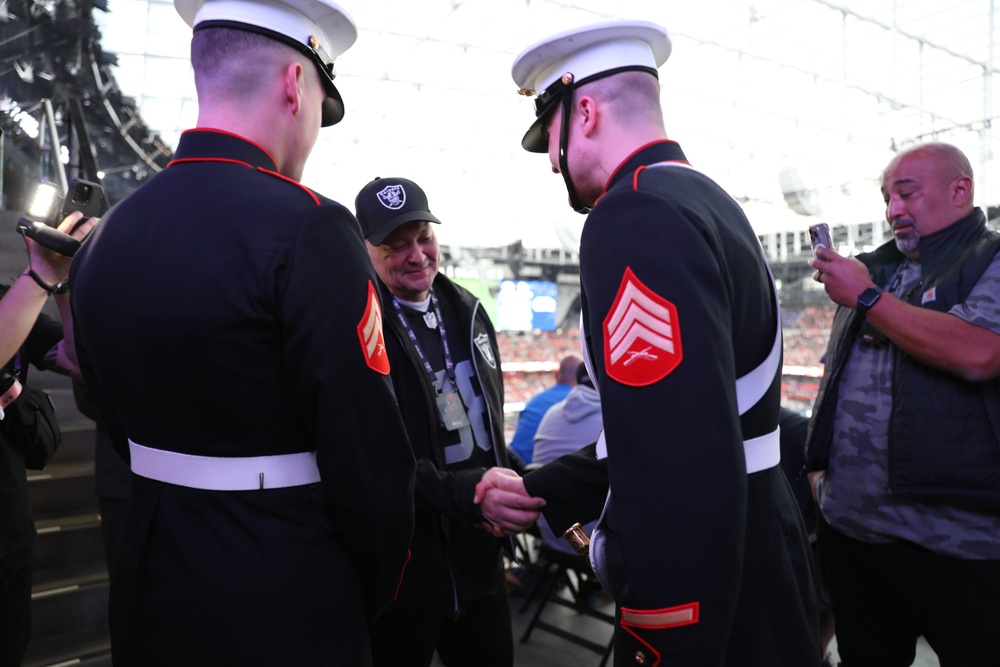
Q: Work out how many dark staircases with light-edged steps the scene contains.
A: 1